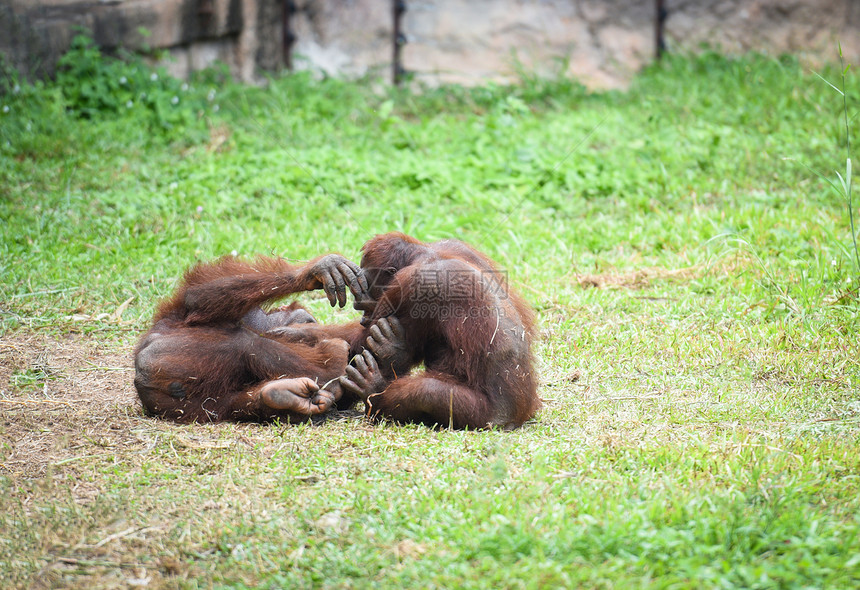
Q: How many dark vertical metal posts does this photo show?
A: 3